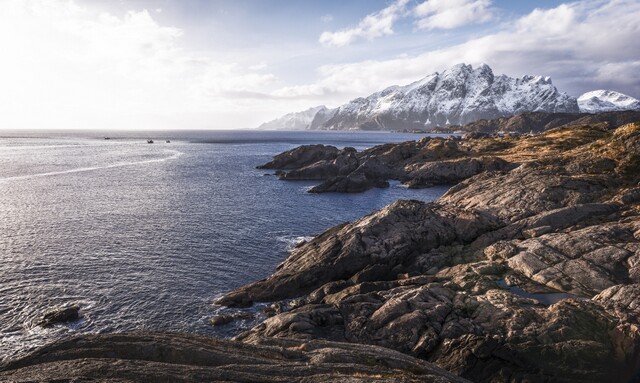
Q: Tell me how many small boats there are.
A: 3